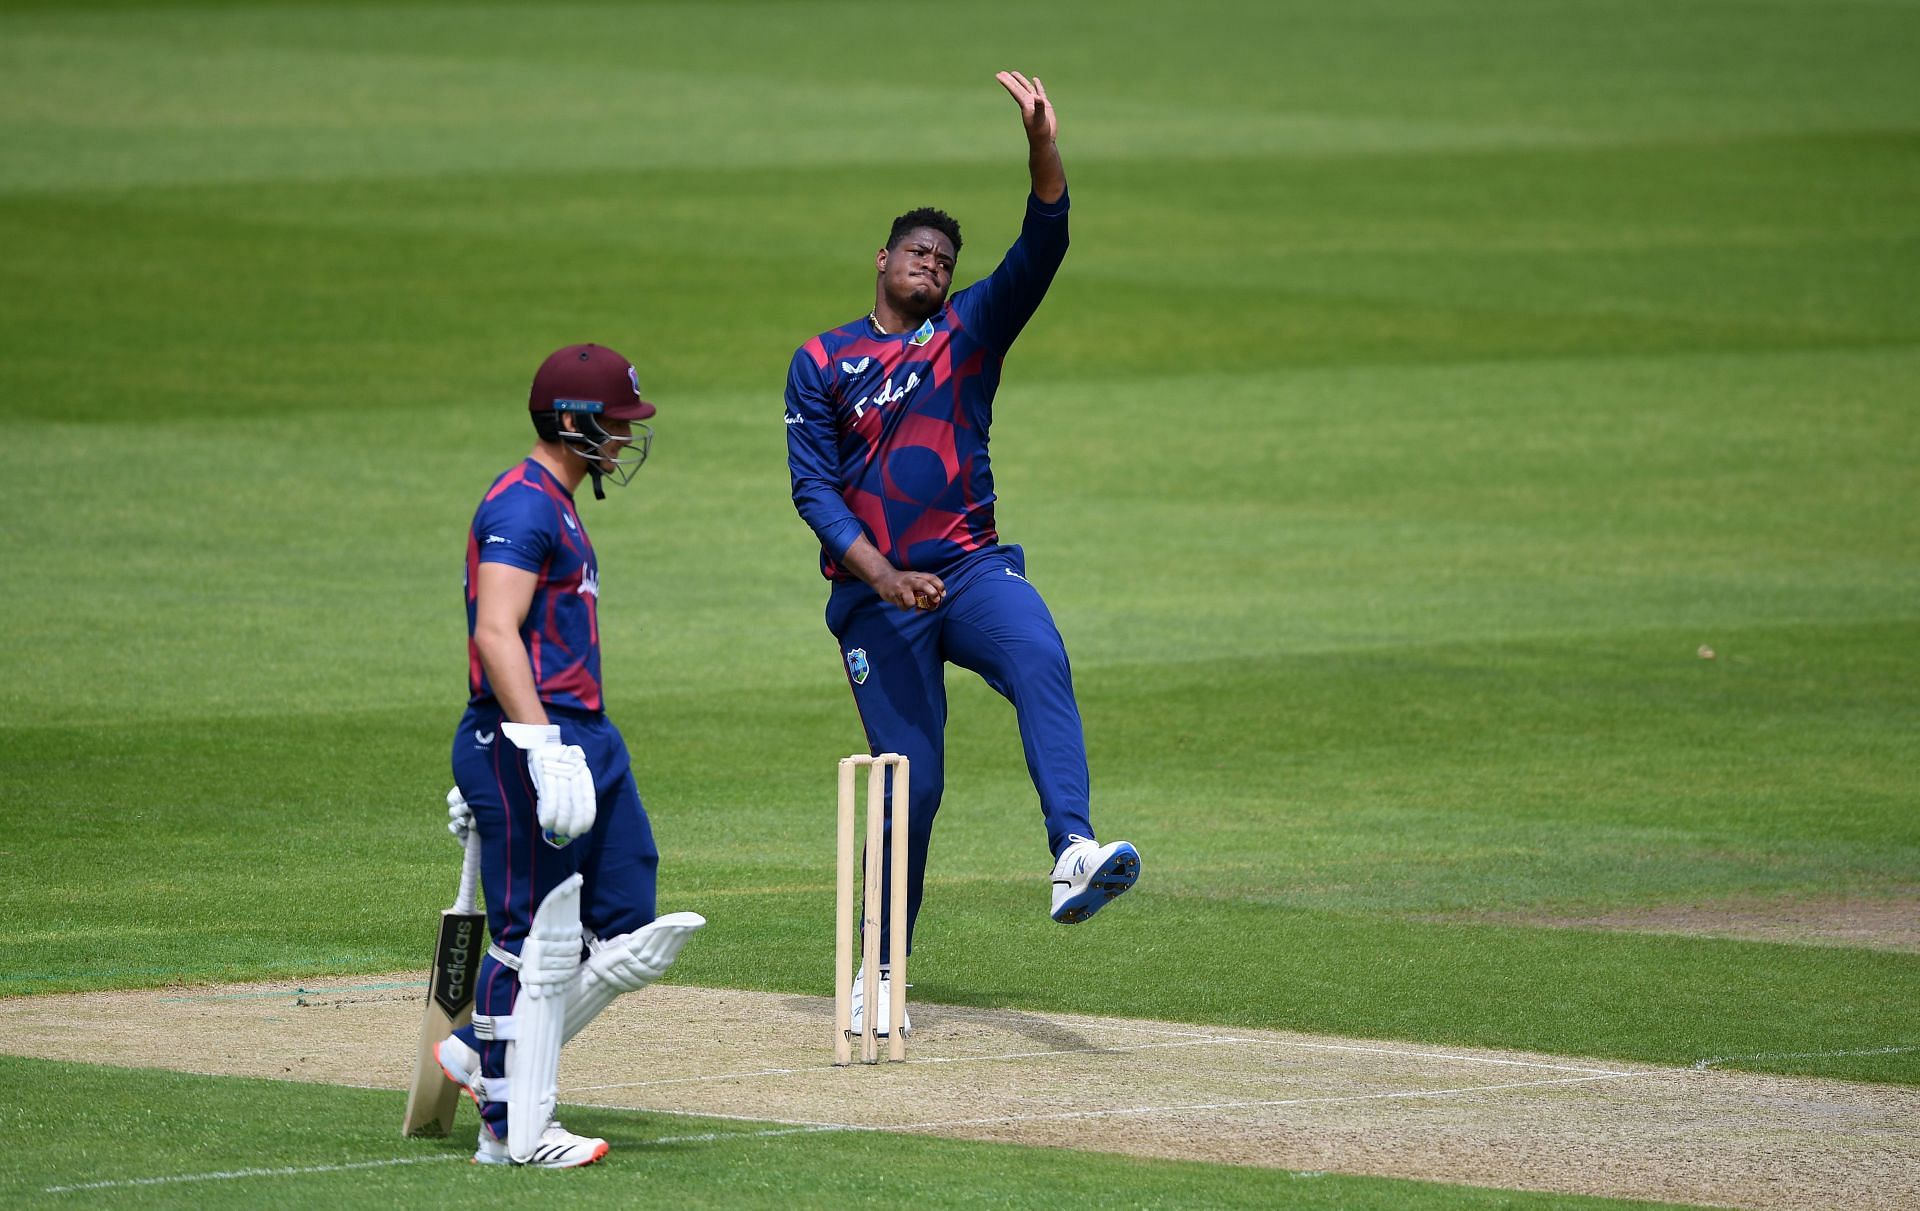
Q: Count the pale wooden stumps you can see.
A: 3